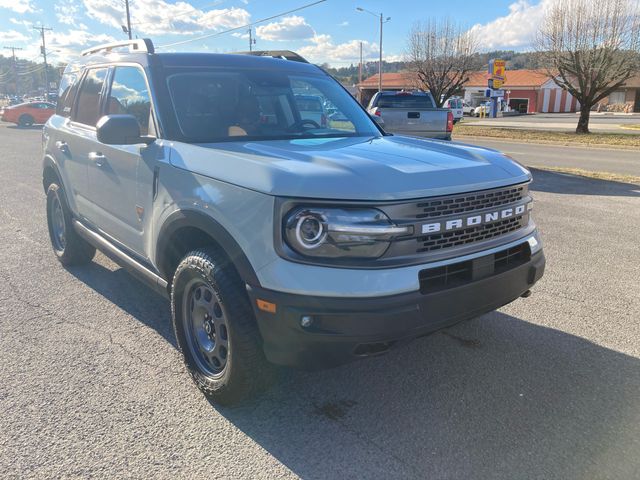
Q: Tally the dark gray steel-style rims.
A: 2